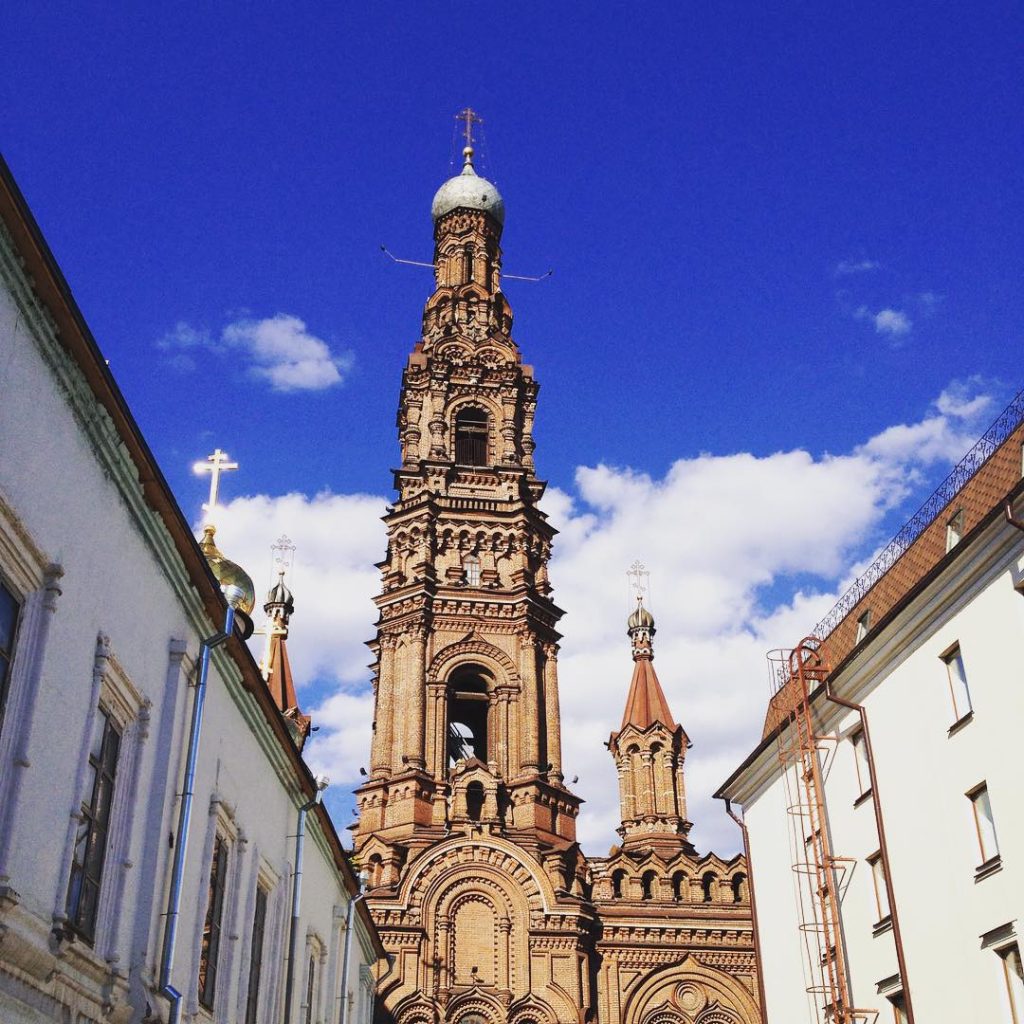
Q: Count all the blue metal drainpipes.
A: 3